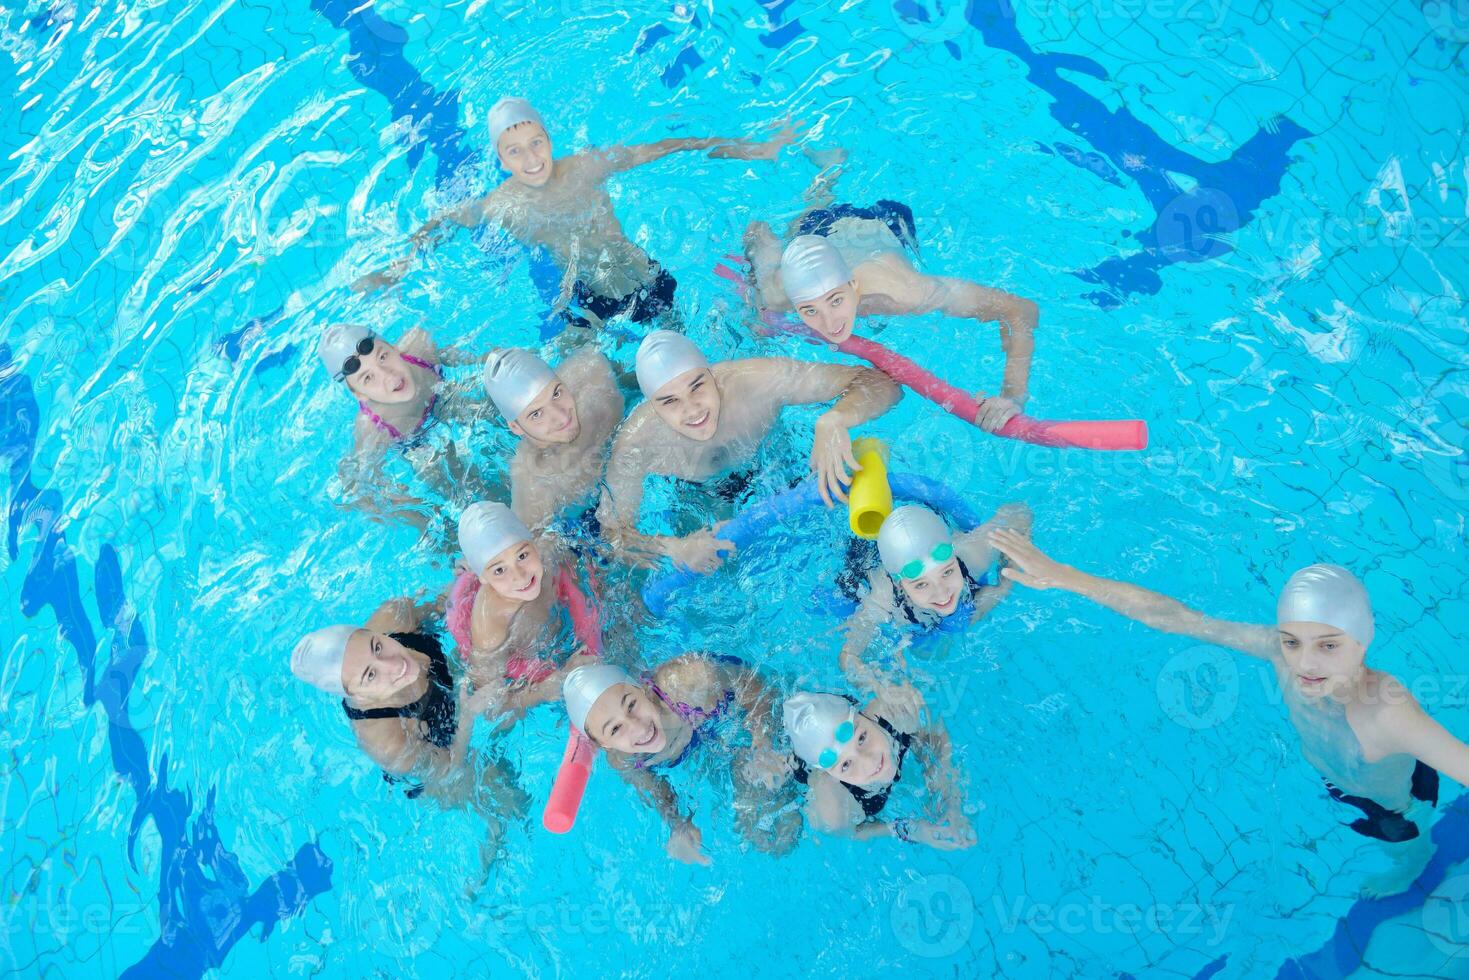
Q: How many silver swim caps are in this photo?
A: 11